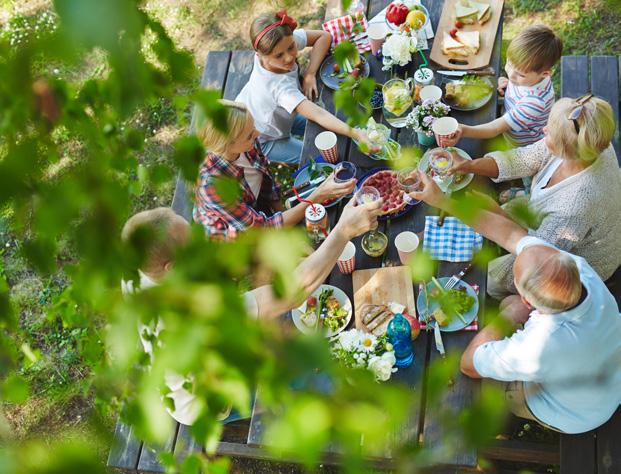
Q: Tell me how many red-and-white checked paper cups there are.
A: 3